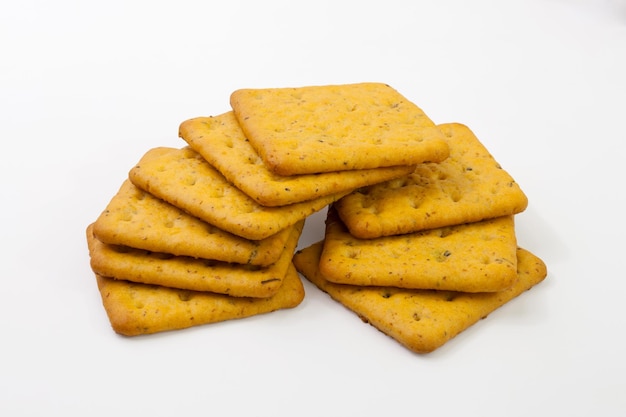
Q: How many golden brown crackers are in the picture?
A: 9